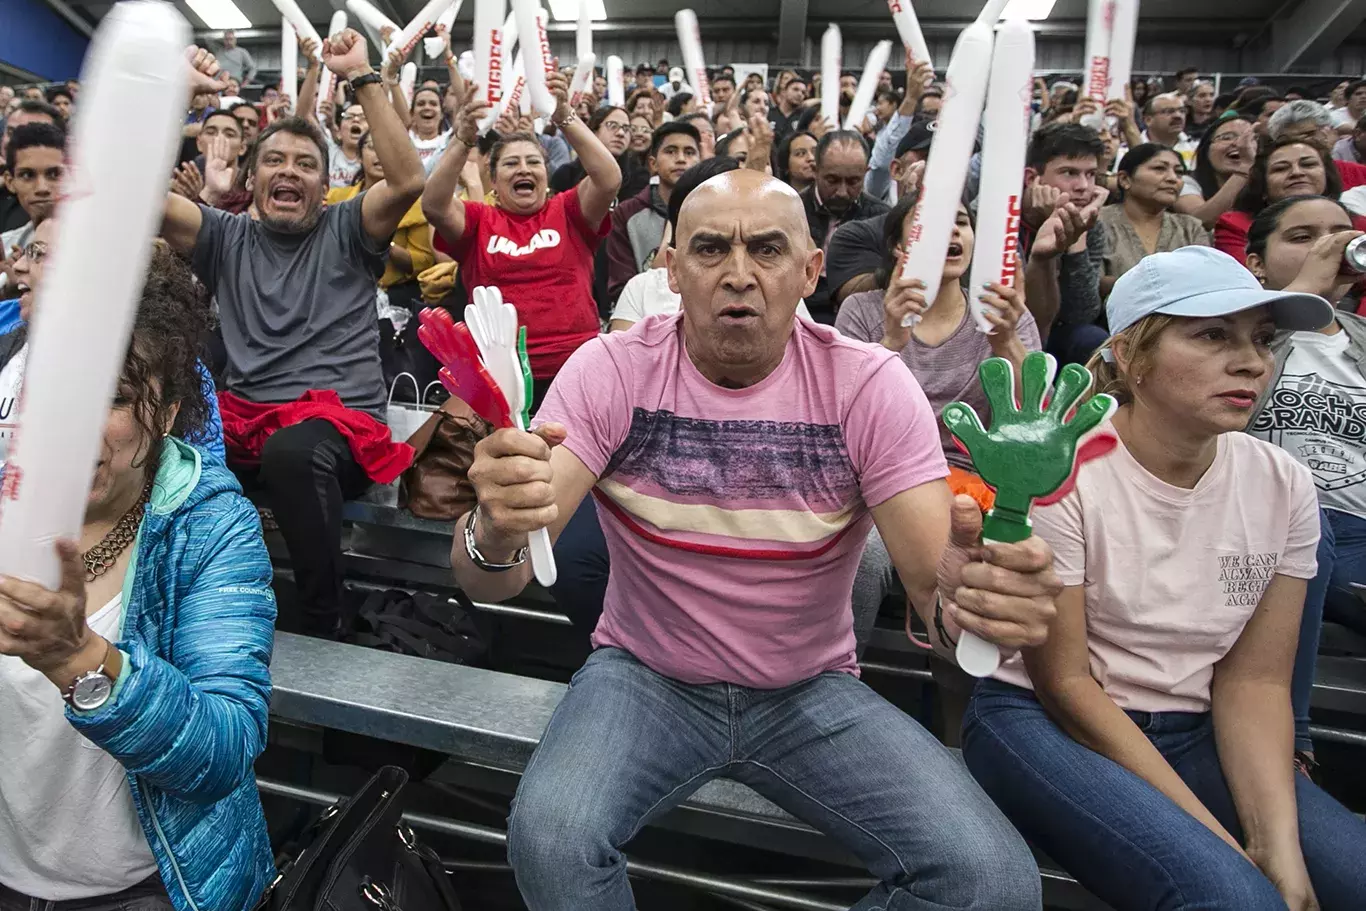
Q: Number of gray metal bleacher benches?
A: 2